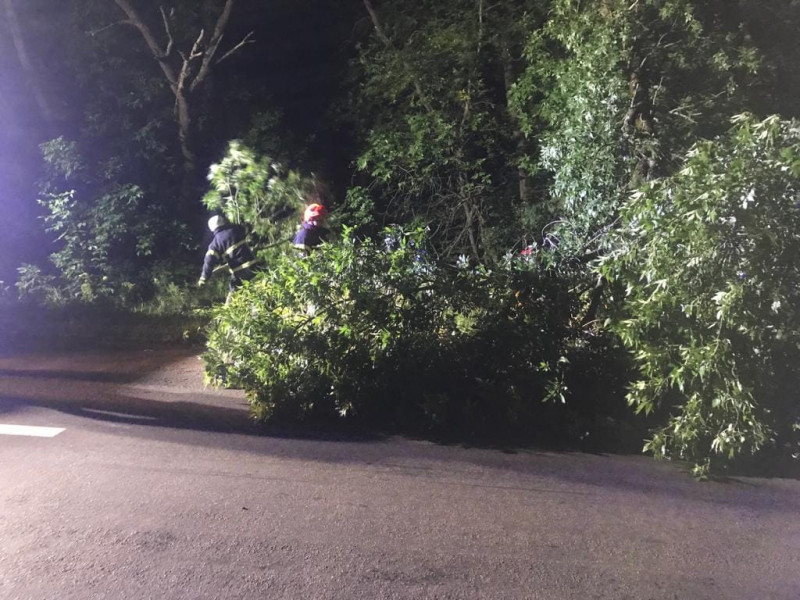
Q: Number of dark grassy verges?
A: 1